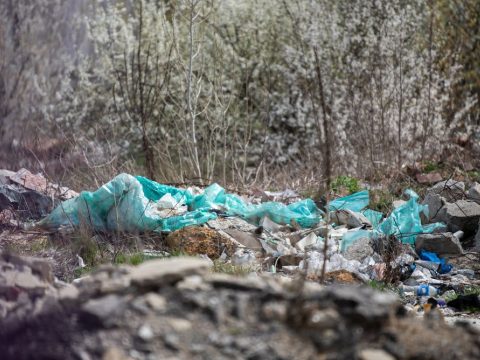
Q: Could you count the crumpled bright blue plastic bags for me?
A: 1